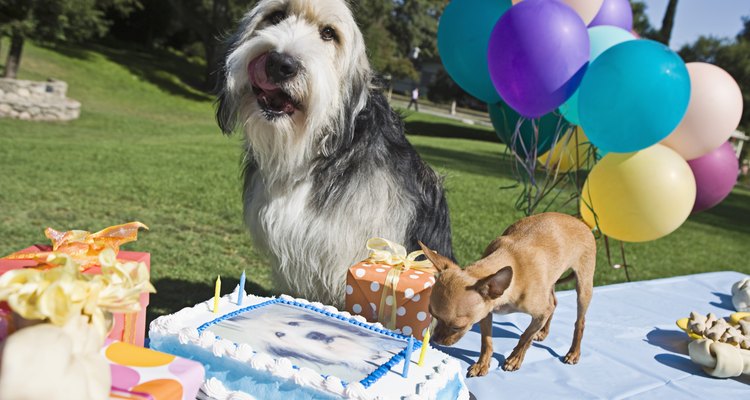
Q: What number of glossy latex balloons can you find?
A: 11